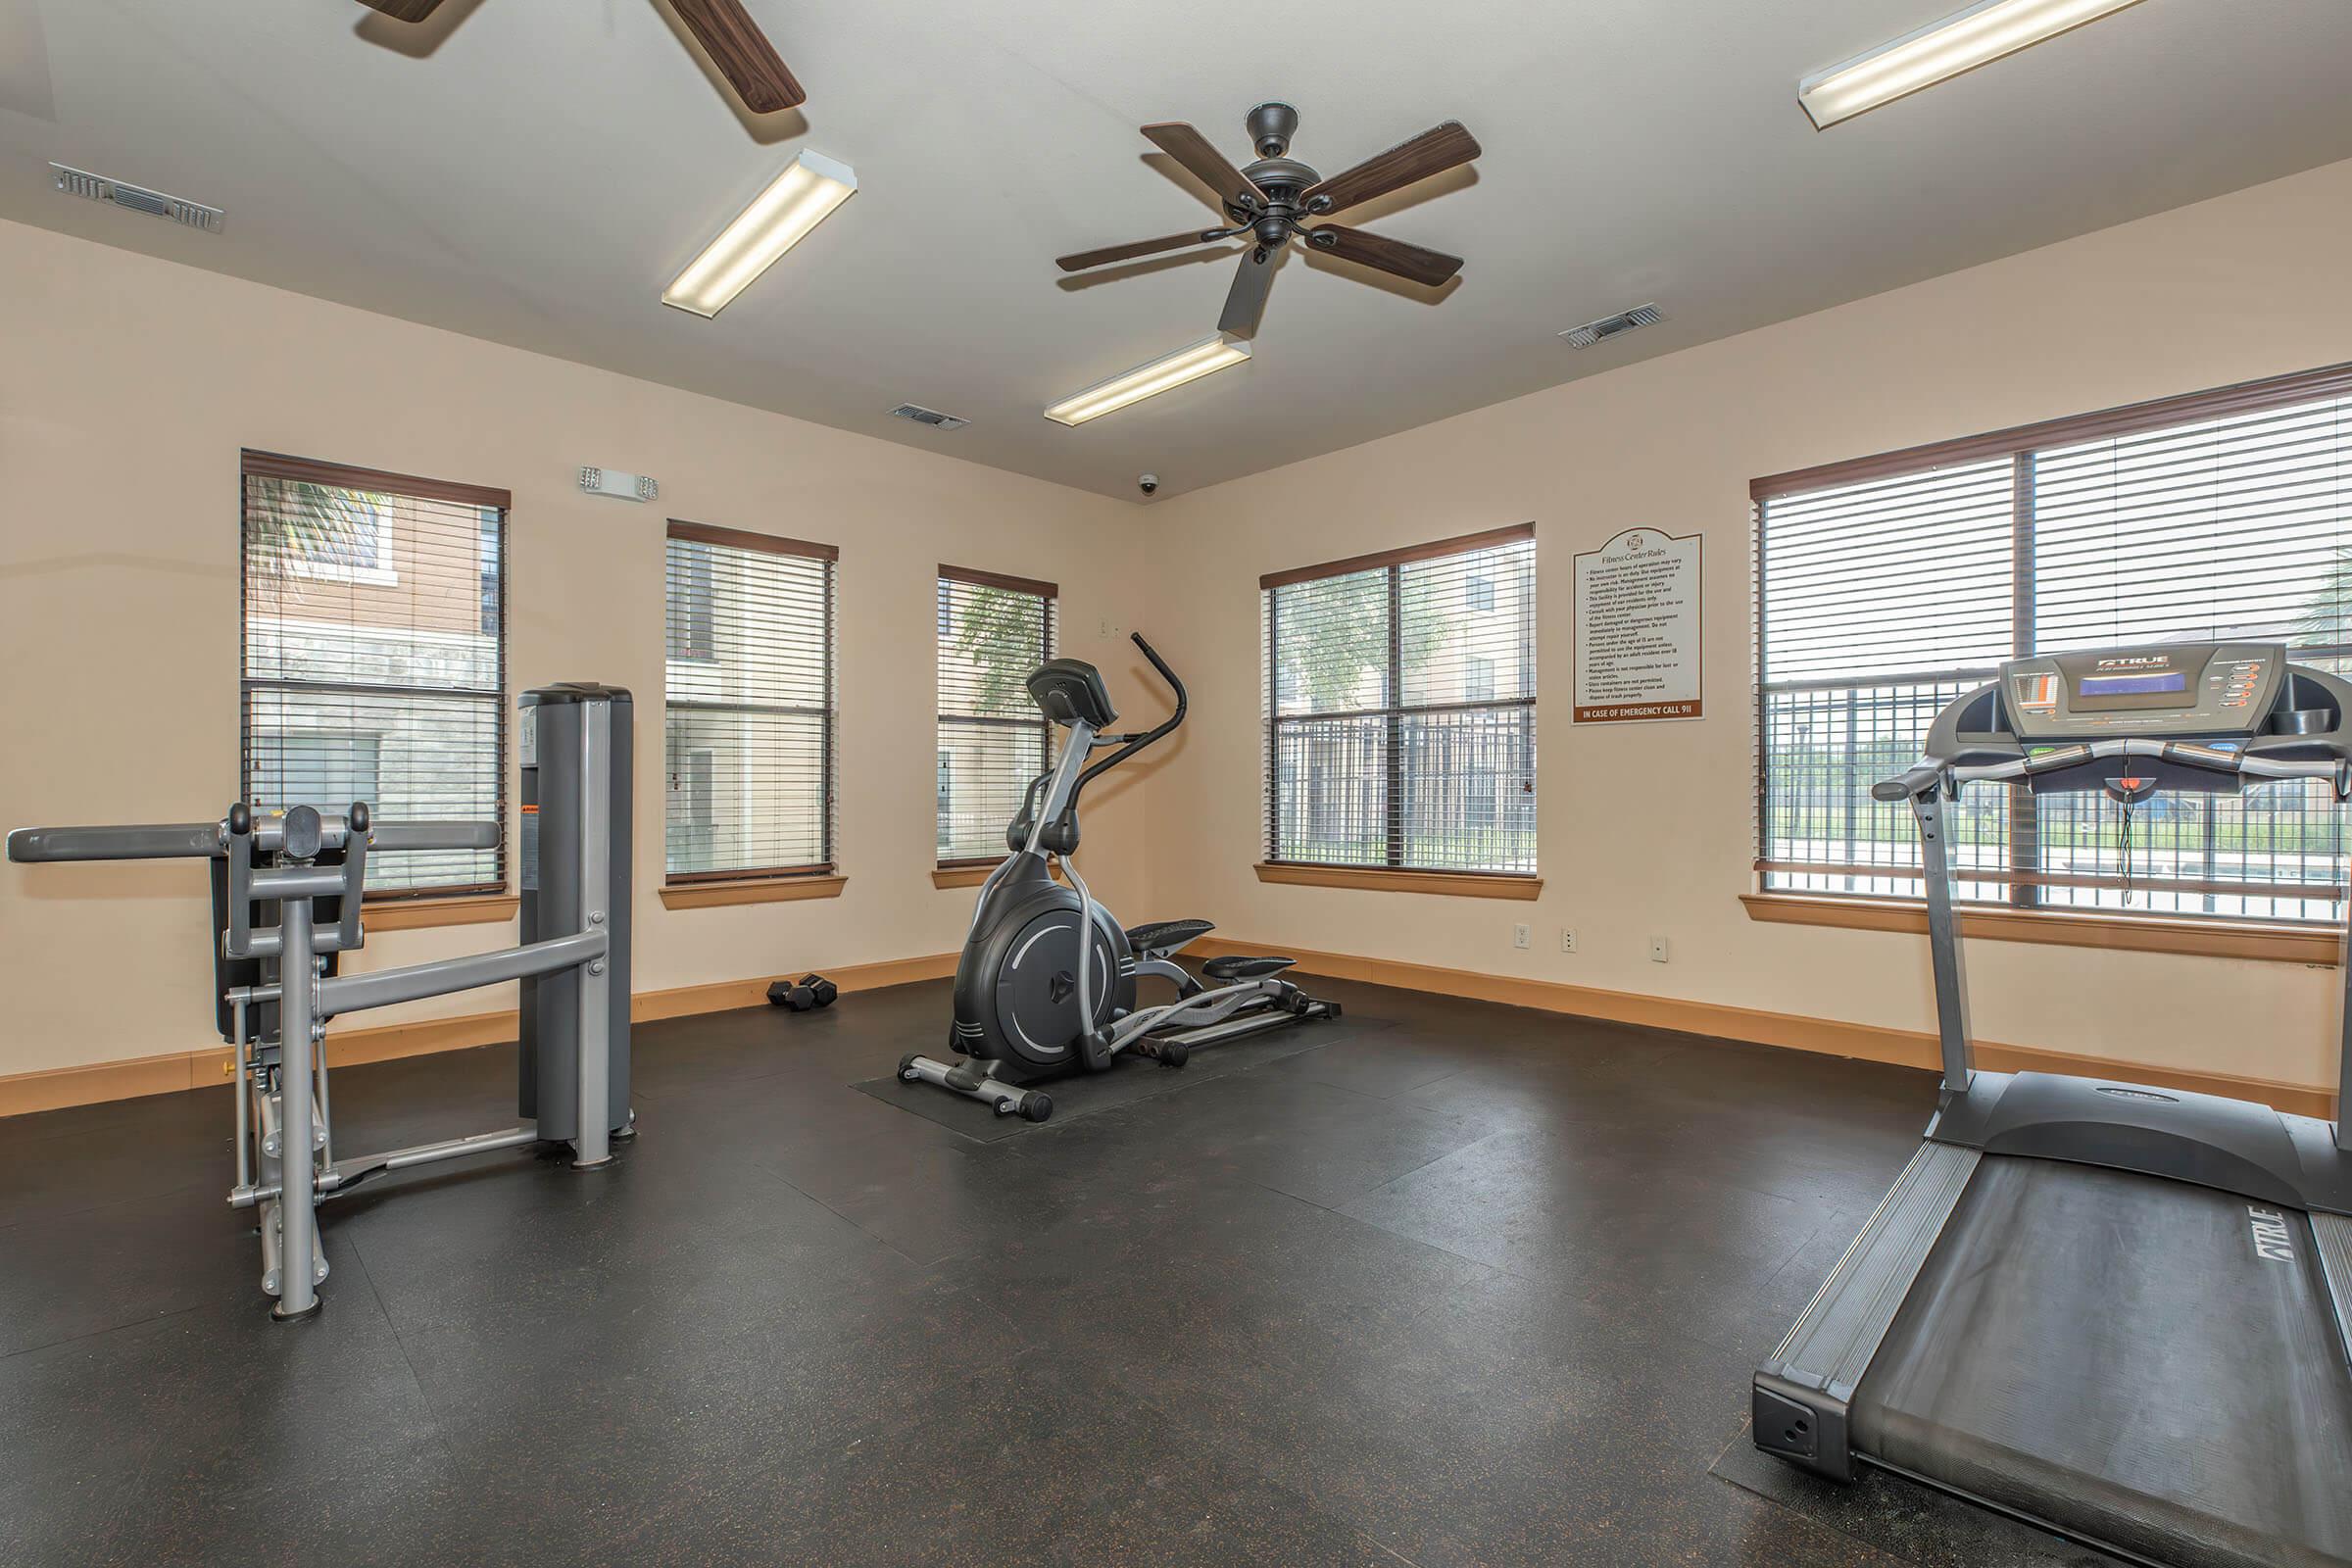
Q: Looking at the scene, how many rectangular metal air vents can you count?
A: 3